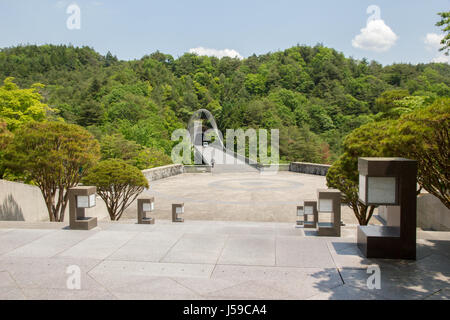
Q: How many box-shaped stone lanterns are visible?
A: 7